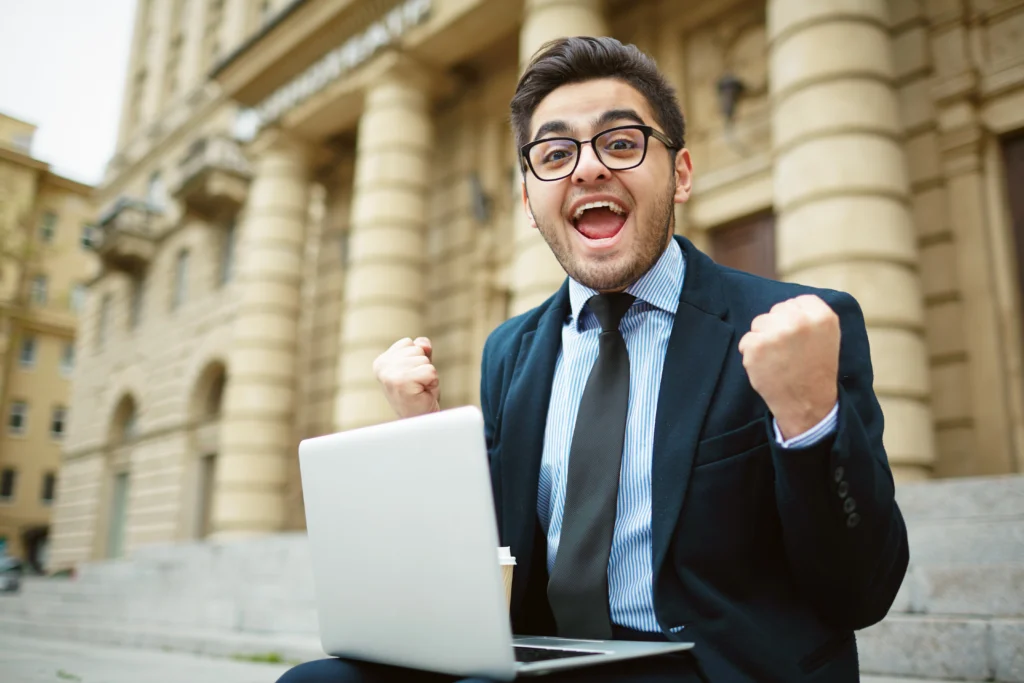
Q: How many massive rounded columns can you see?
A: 4